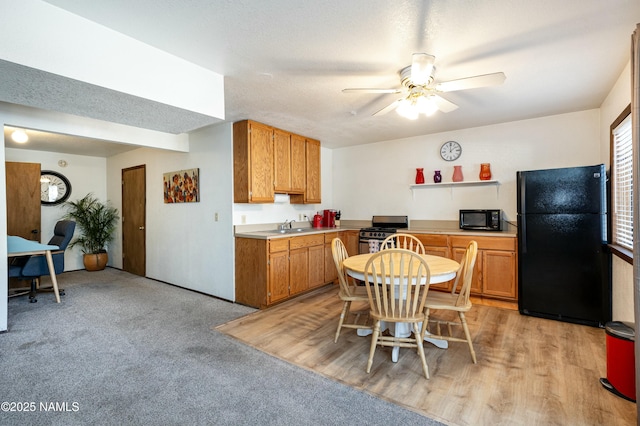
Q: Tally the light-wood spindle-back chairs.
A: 4